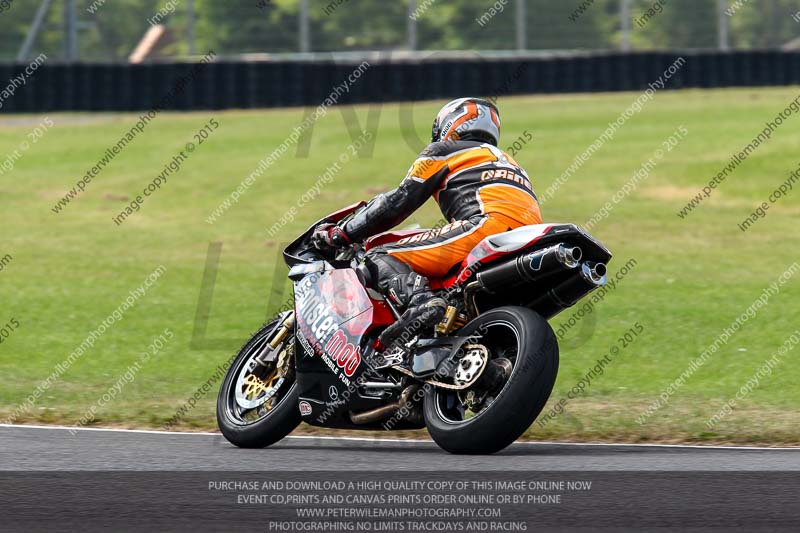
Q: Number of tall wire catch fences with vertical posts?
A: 1